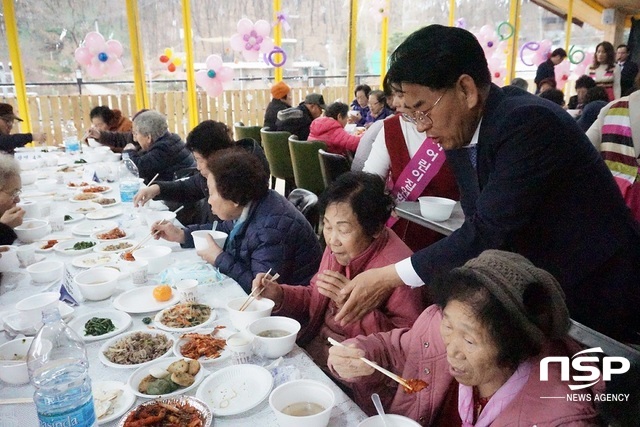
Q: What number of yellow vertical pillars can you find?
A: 9